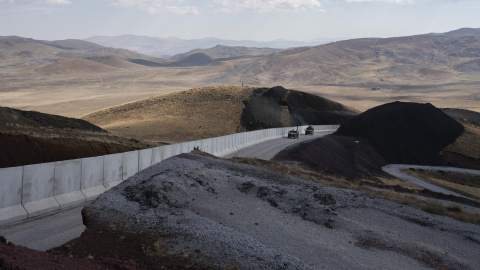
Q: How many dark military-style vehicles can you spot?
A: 2